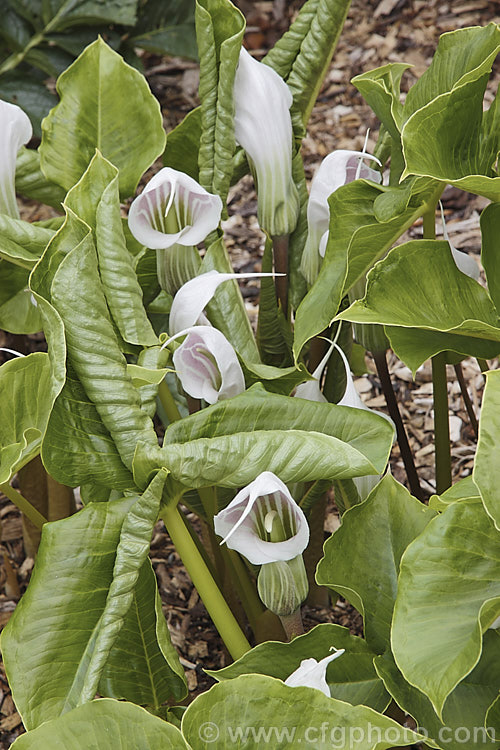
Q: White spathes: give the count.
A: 11